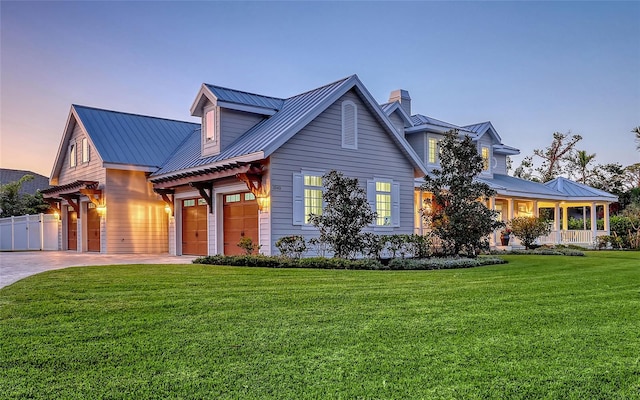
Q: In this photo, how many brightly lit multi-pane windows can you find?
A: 4